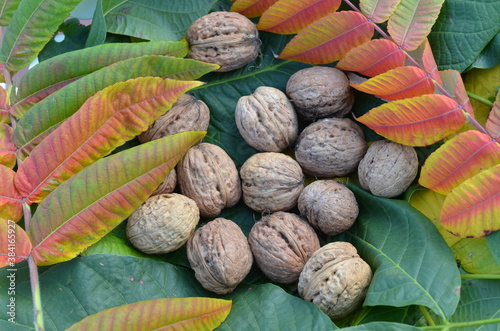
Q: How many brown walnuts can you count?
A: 14